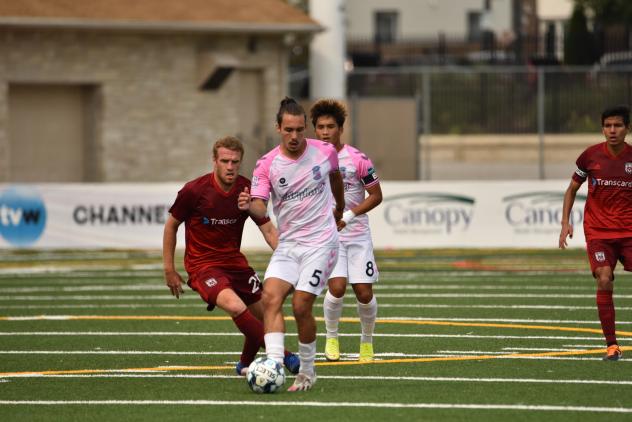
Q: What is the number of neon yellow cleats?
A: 2